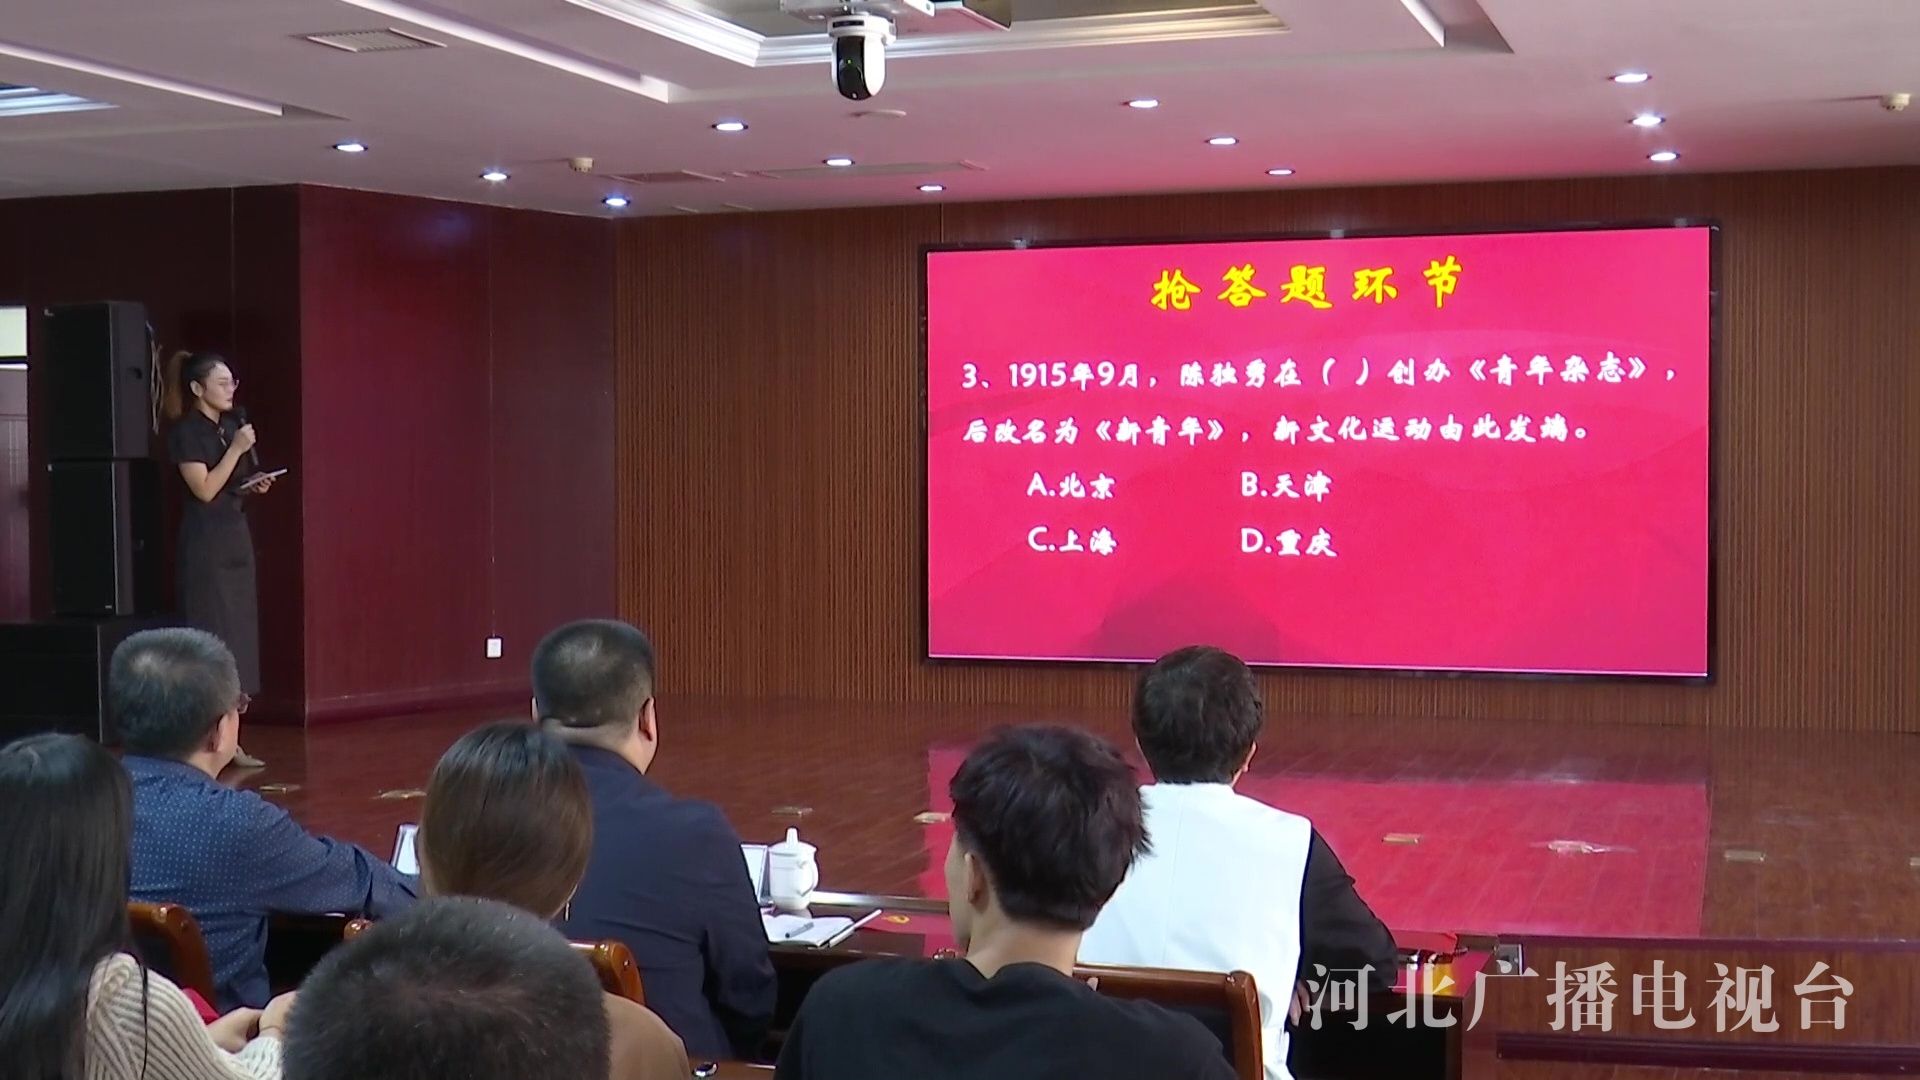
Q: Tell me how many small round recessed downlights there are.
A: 12